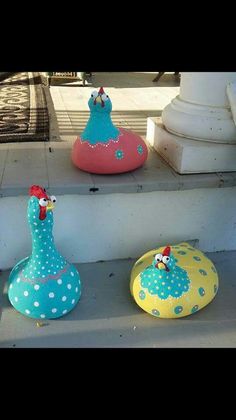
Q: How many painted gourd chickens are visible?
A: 3